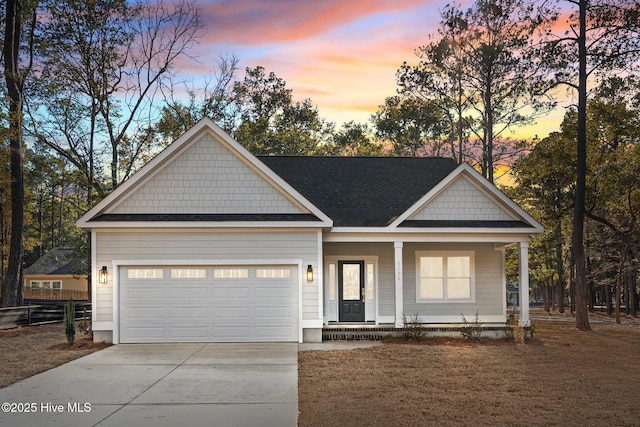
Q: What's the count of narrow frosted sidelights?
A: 2